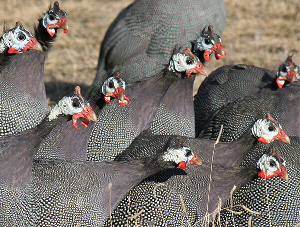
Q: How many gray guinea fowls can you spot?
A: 10